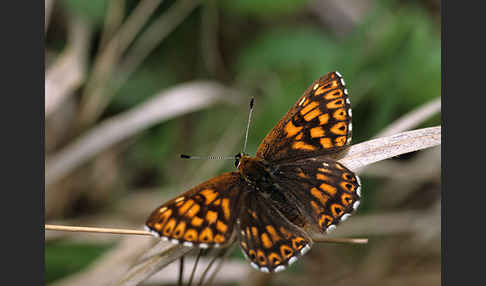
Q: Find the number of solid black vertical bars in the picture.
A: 2